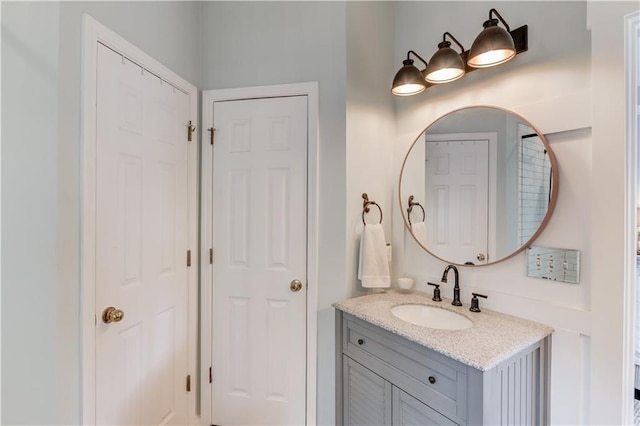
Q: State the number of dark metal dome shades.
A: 3